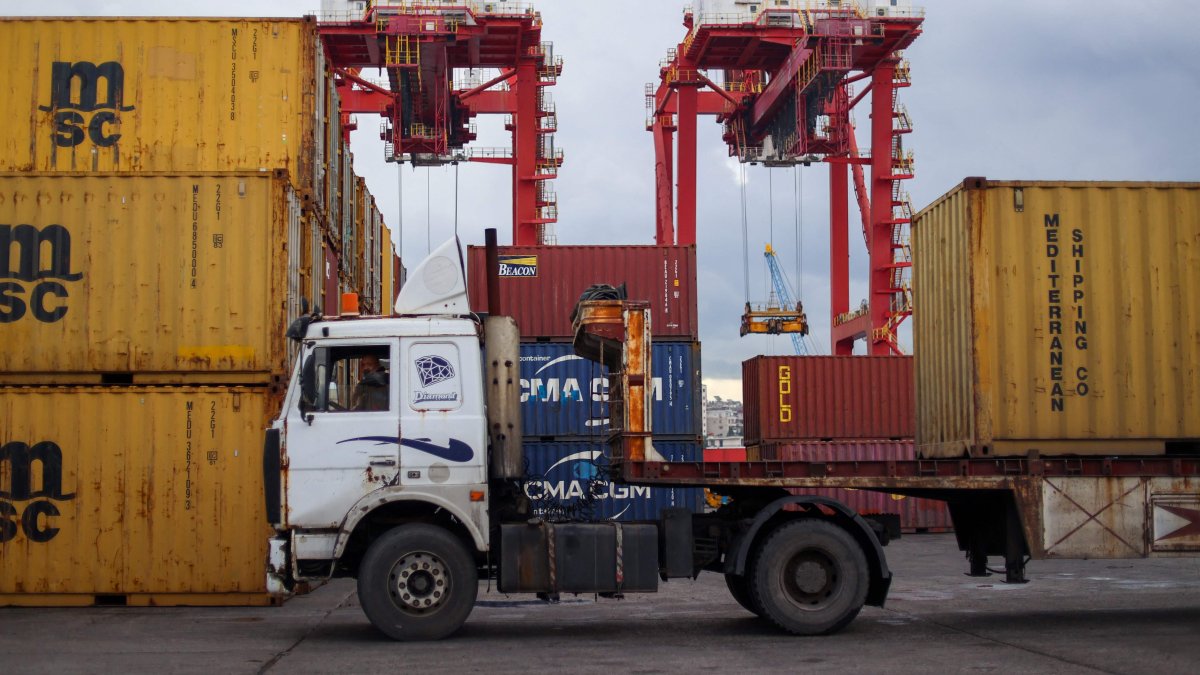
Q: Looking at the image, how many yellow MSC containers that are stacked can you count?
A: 3